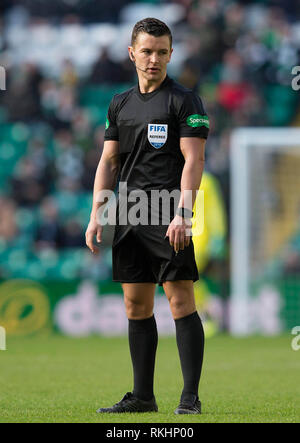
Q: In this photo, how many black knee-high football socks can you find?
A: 2